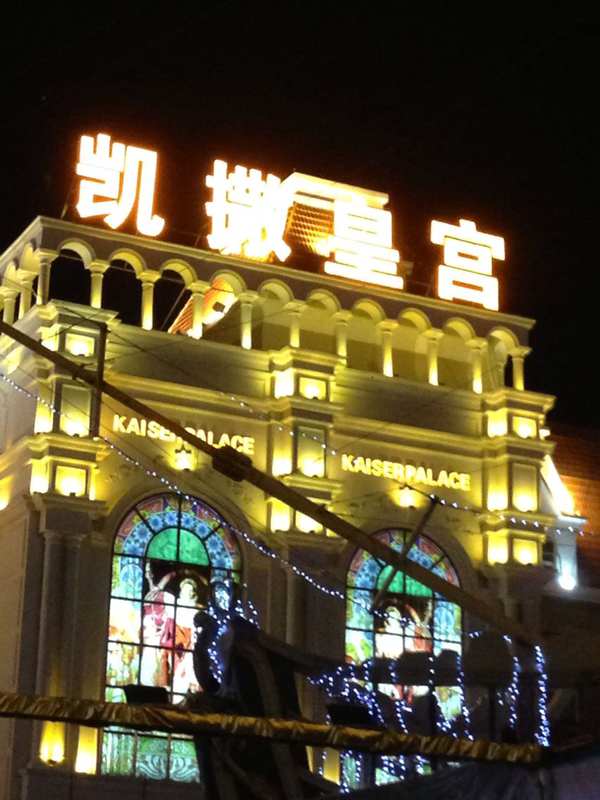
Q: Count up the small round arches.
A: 12